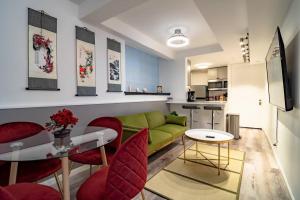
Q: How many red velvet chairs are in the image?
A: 4